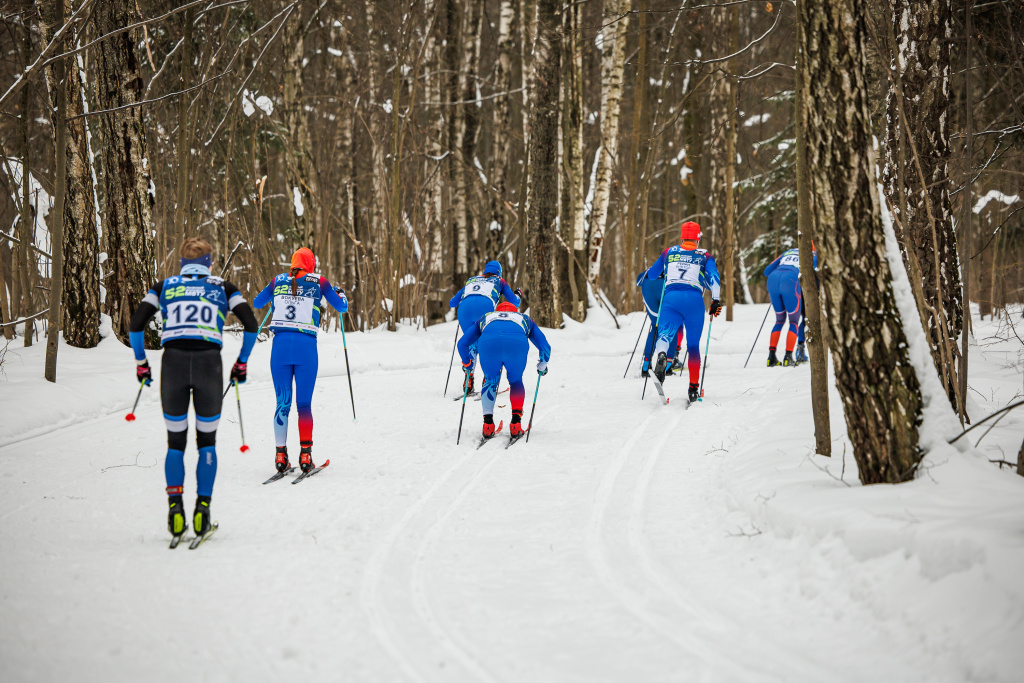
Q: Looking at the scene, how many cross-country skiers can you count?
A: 7